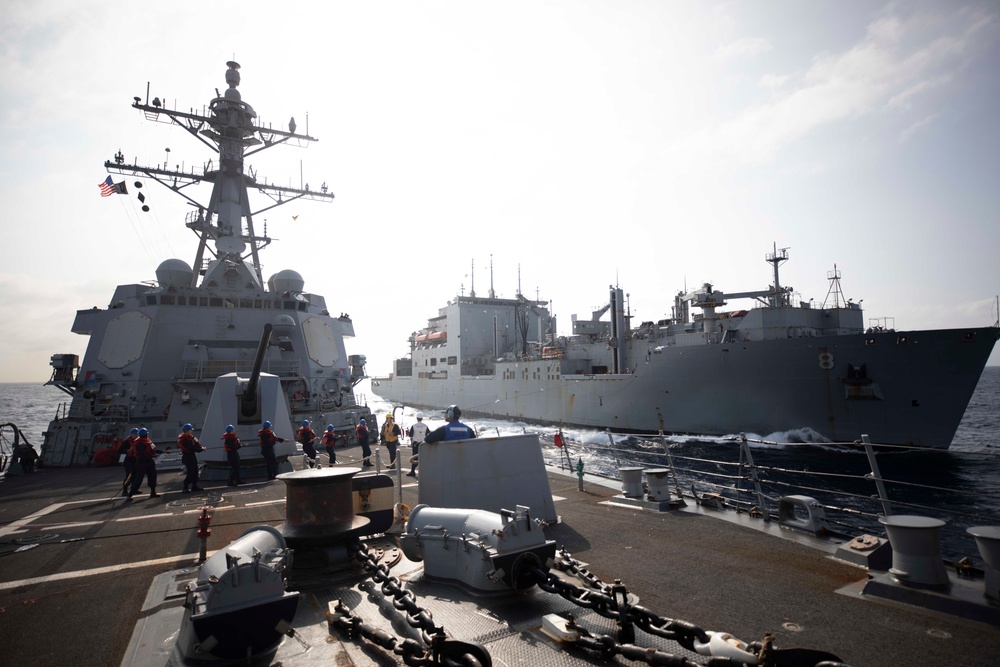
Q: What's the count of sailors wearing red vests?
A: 8